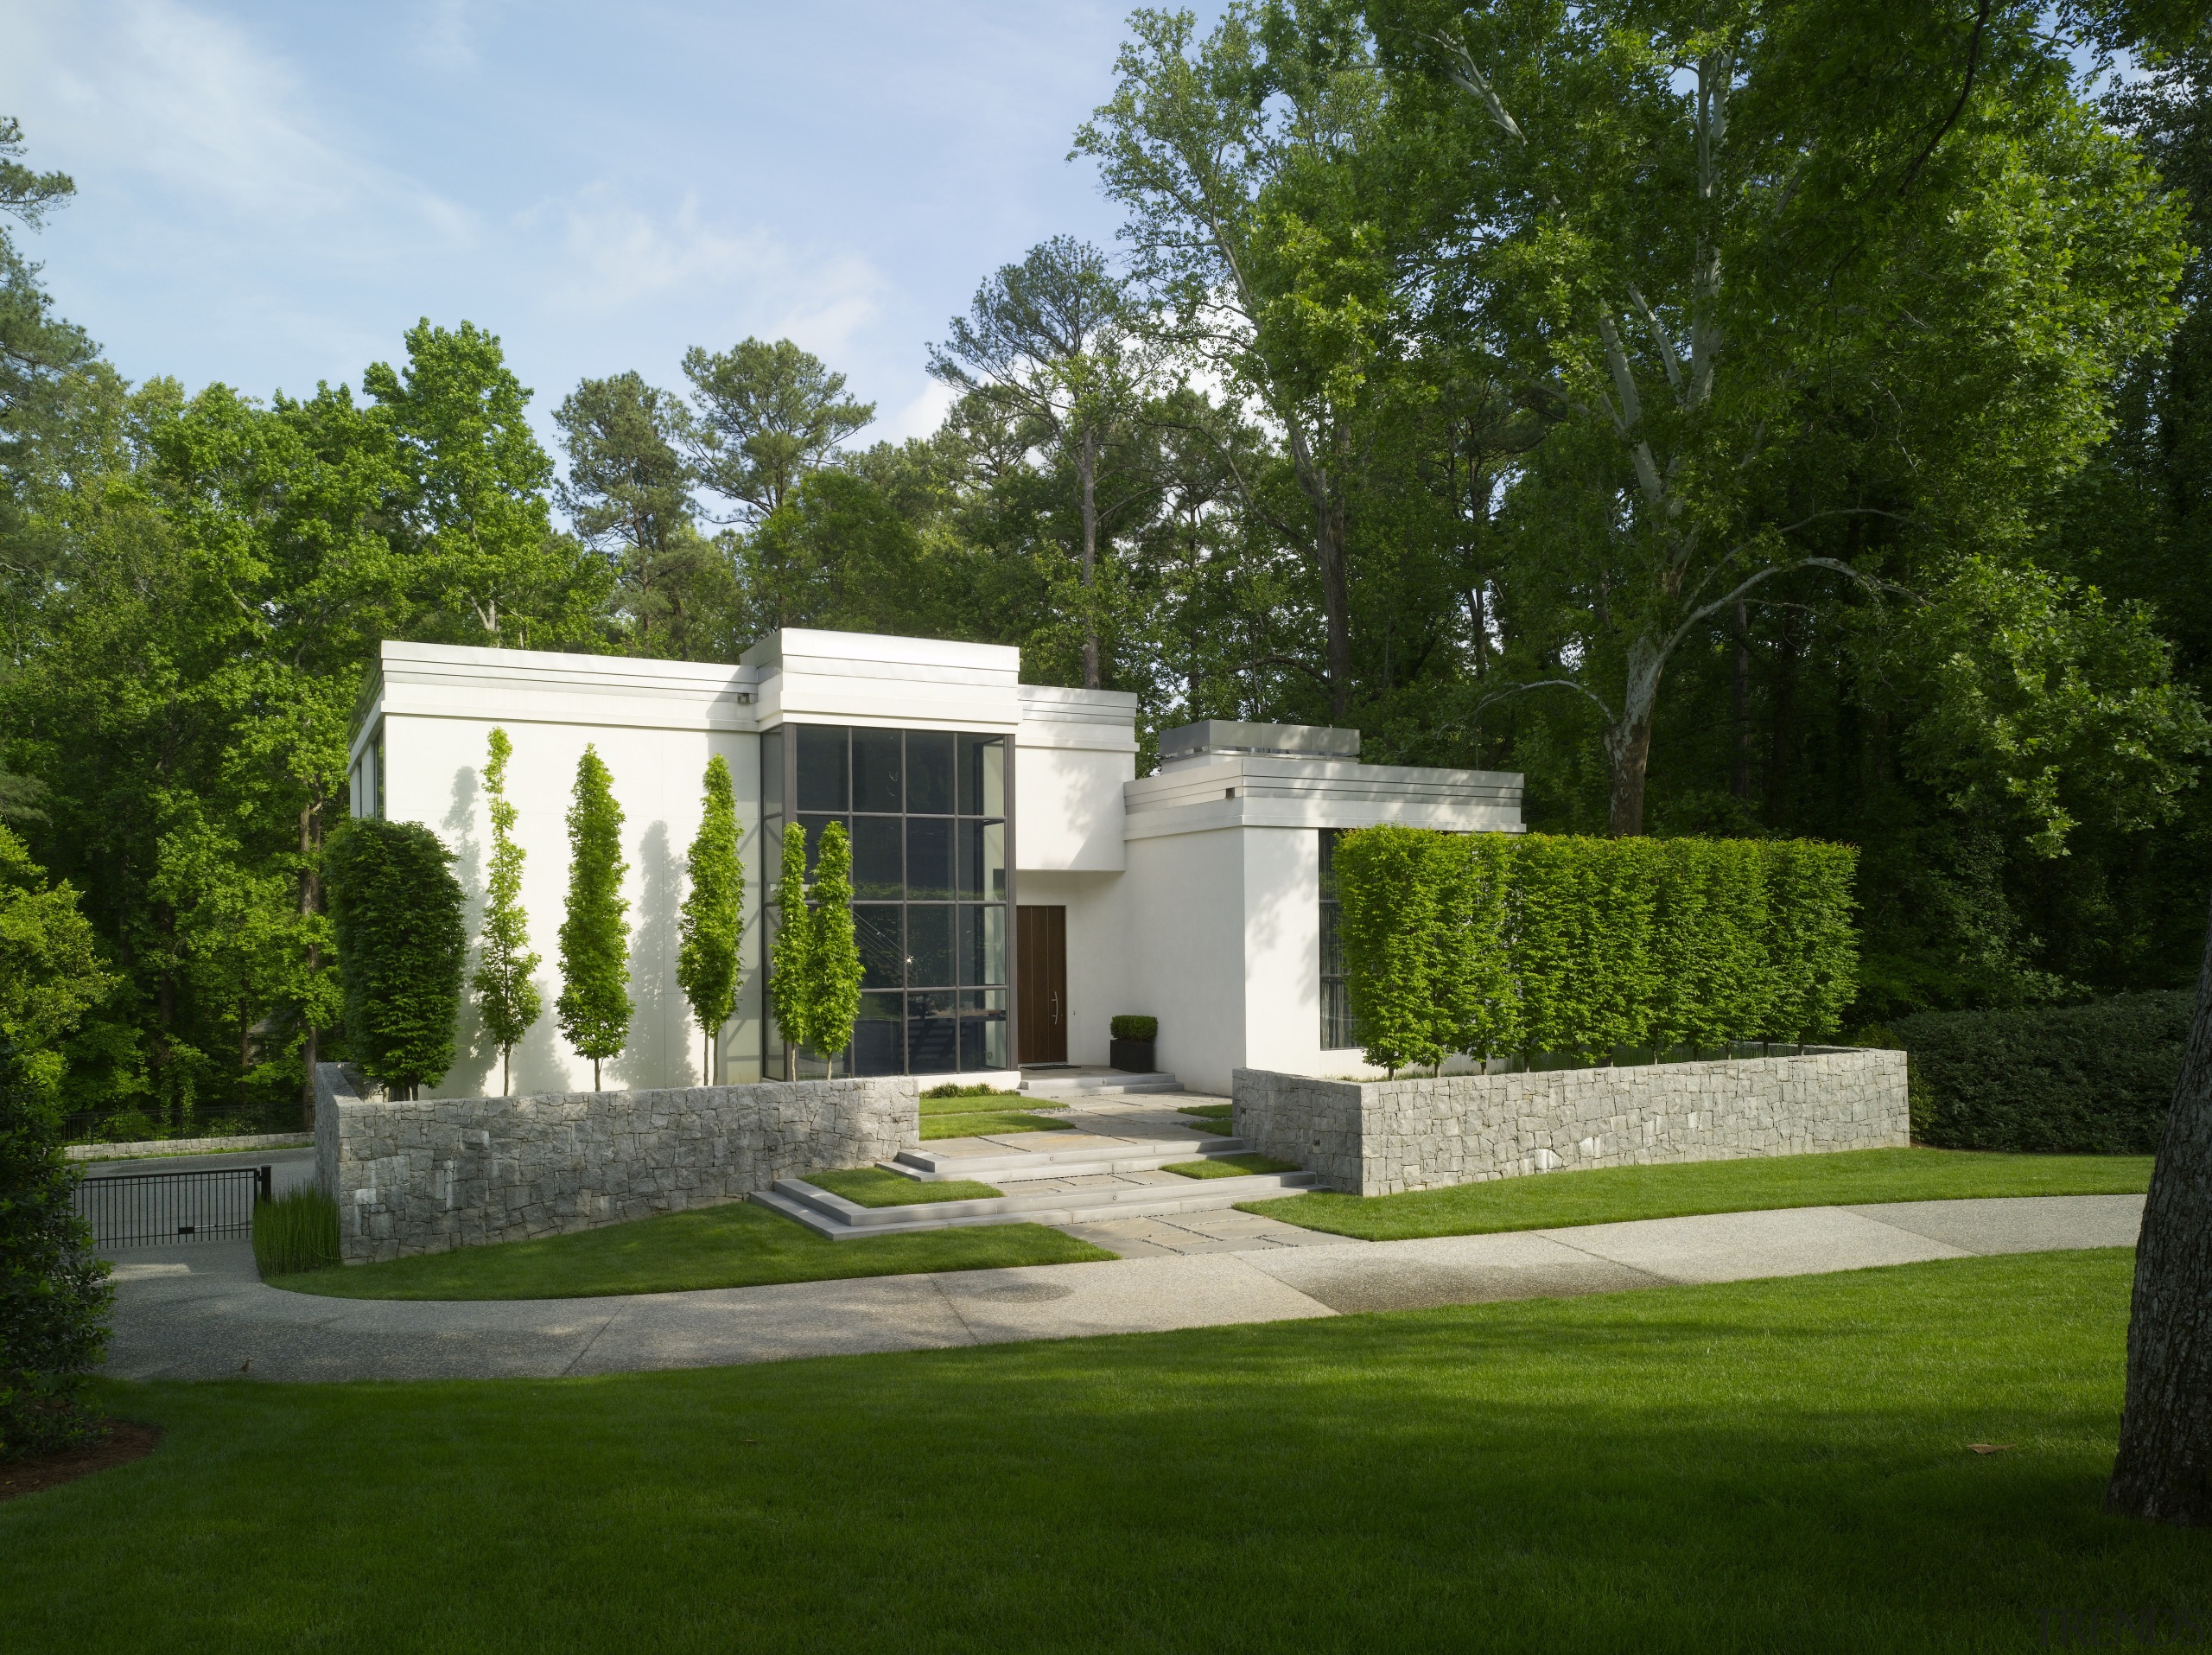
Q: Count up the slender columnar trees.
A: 5